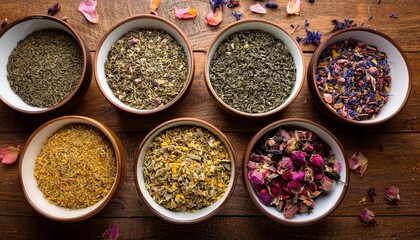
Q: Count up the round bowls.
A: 7